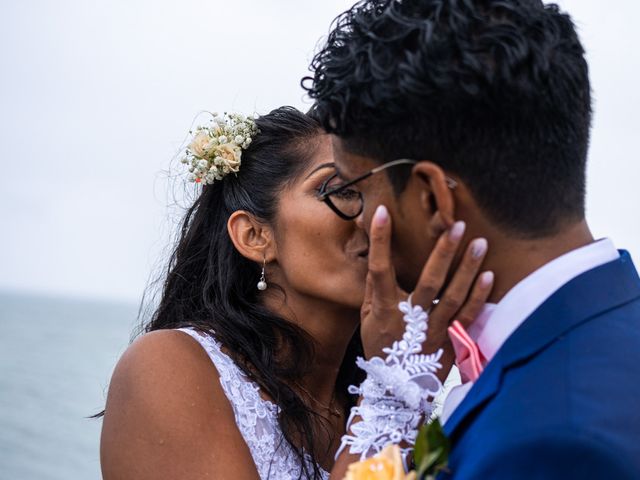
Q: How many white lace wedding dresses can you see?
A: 1